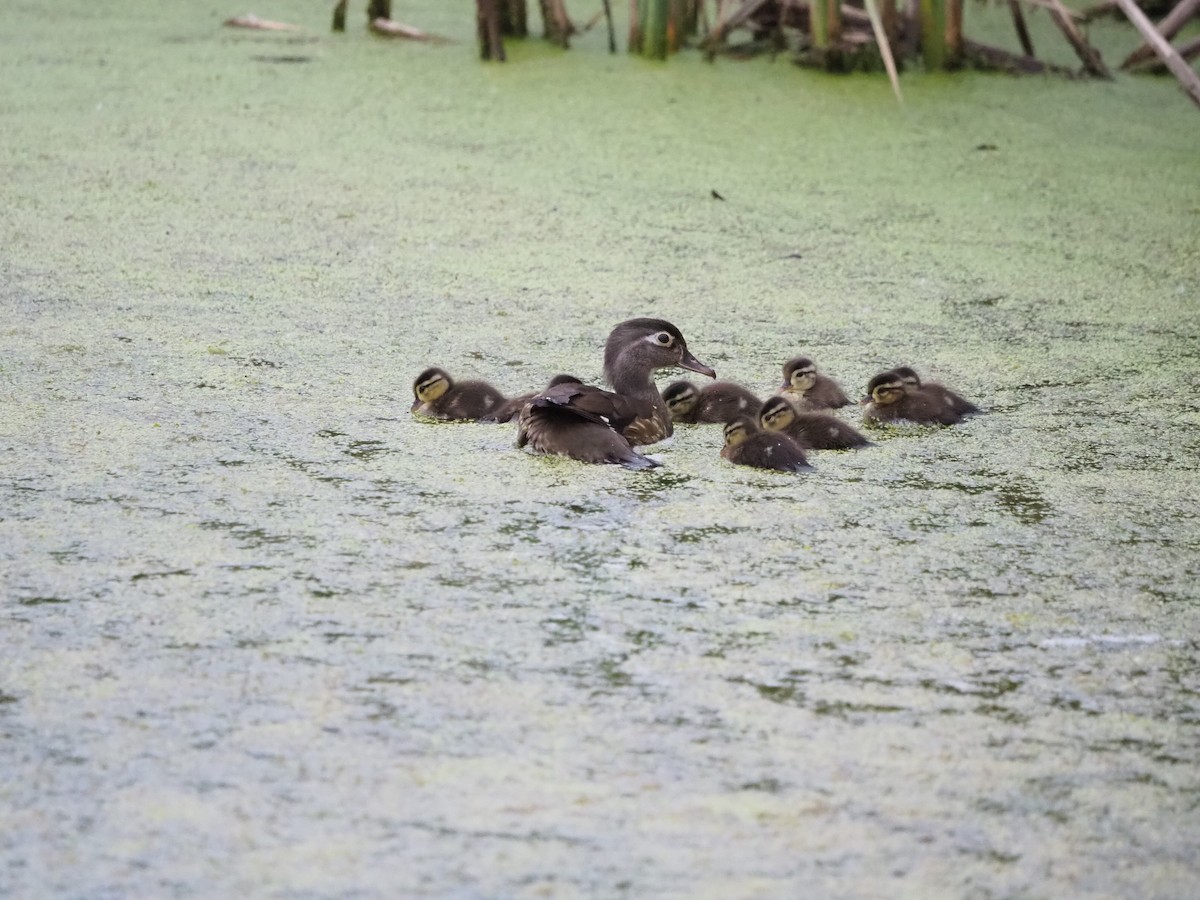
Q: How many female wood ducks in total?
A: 1